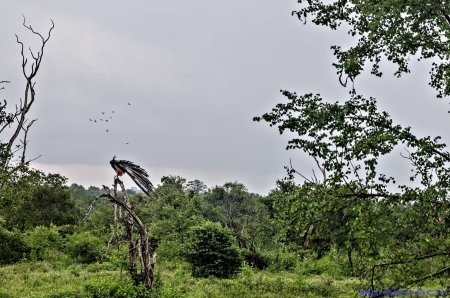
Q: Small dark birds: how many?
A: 10